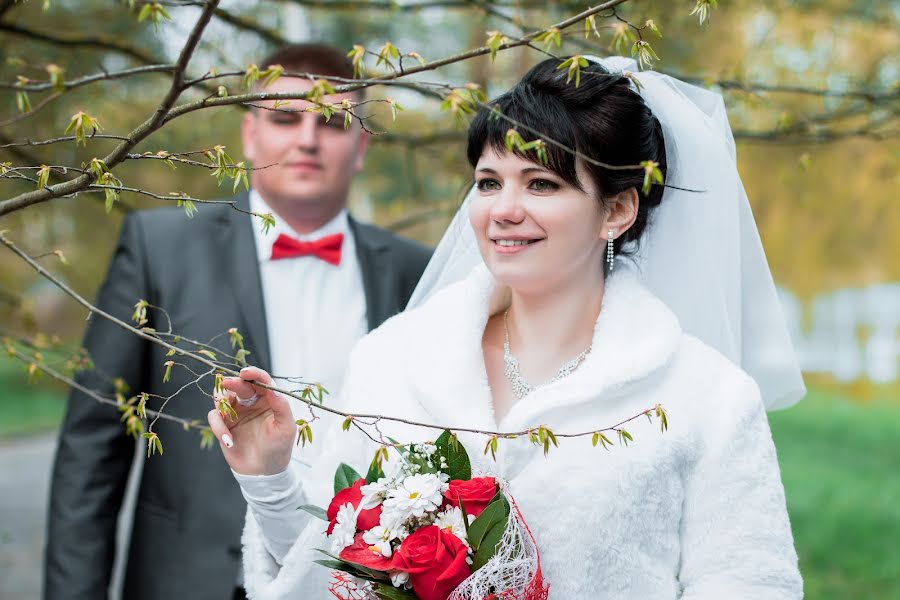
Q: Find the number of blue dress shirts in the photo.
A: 0